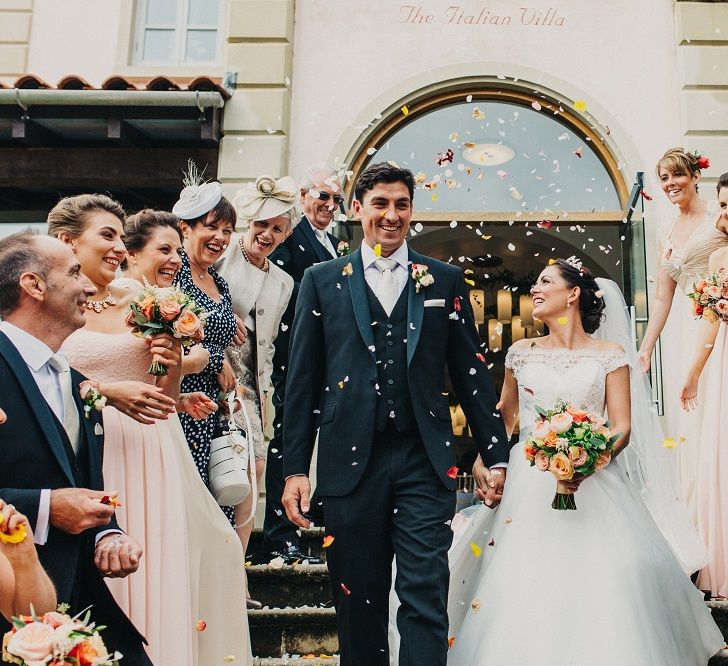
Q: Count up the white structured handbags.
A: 1